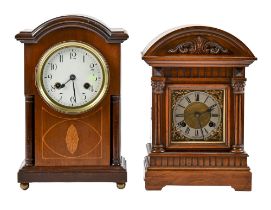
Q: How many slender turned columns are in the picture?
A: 4